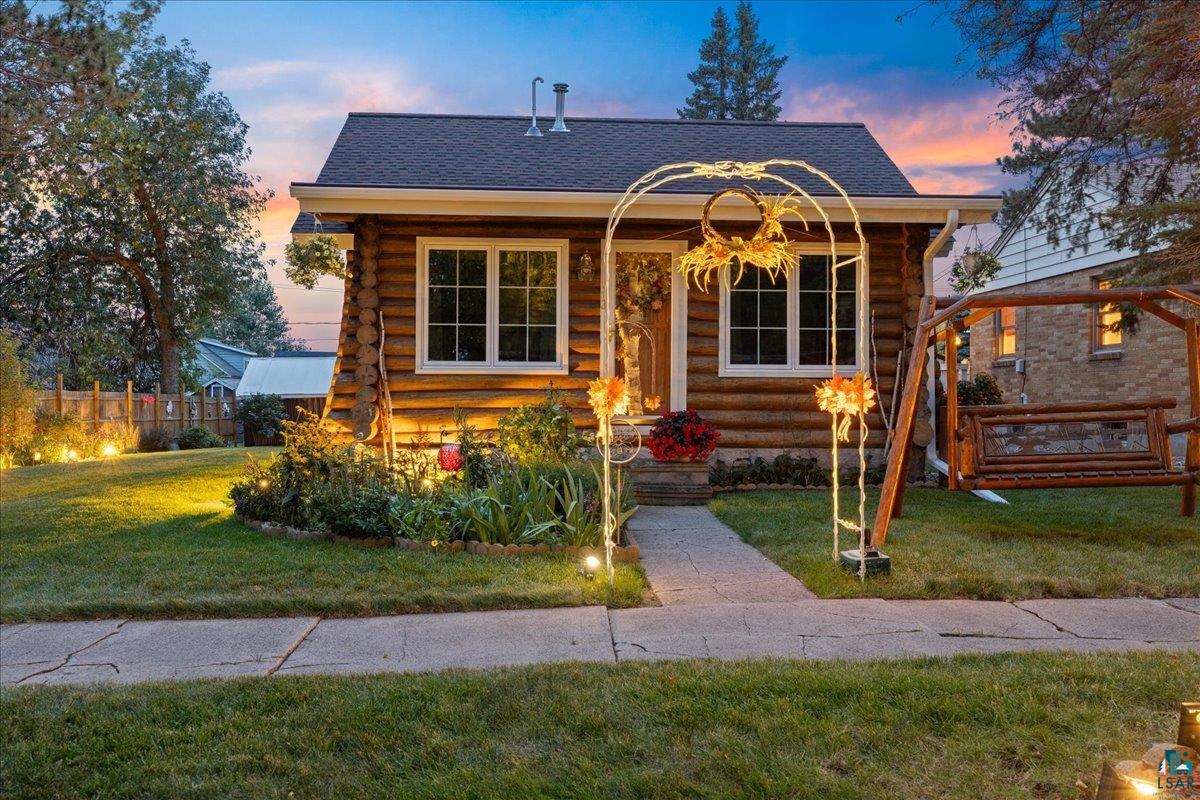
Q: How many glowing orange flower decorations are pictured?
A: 2